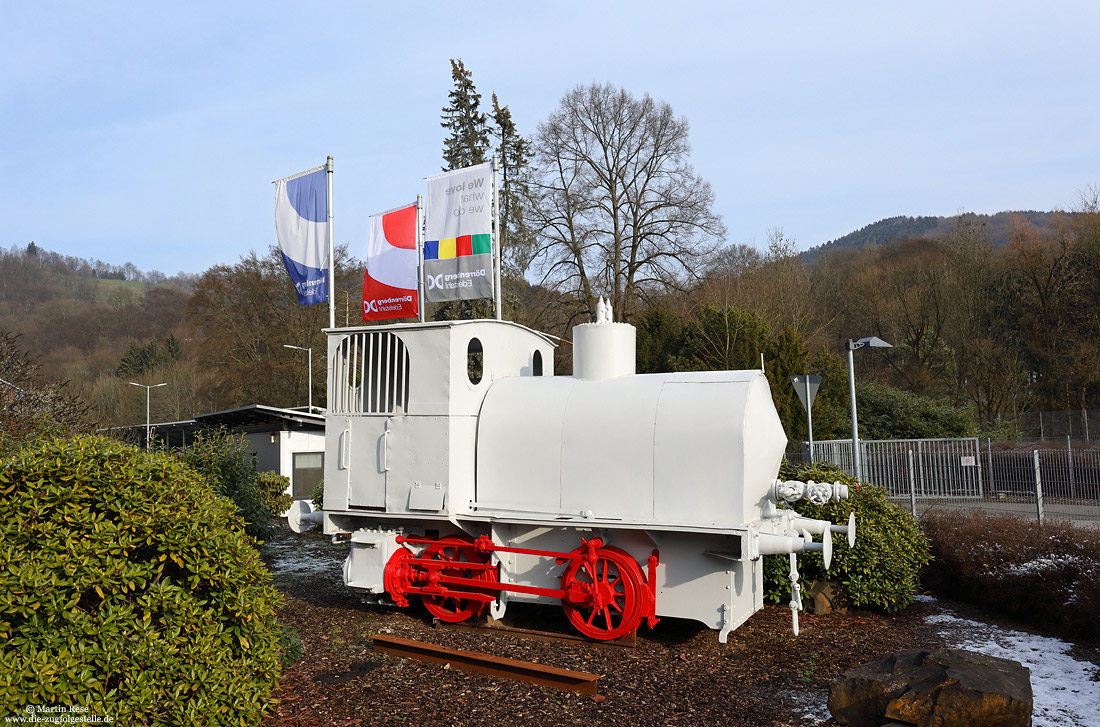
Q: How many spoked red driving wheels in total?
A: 2